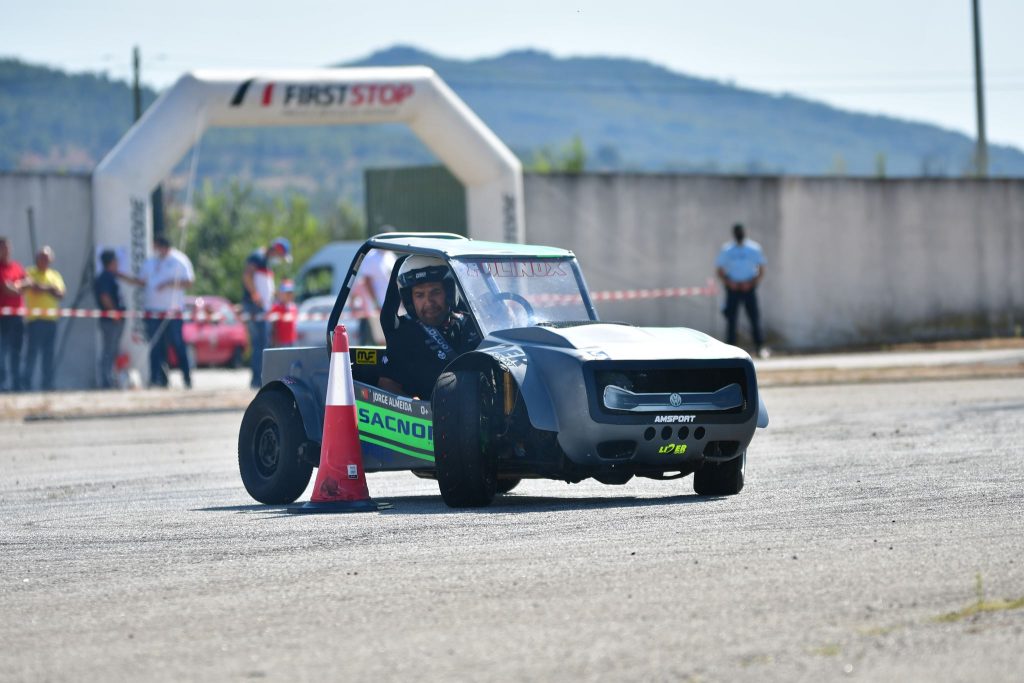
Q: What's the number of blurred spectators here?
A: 8